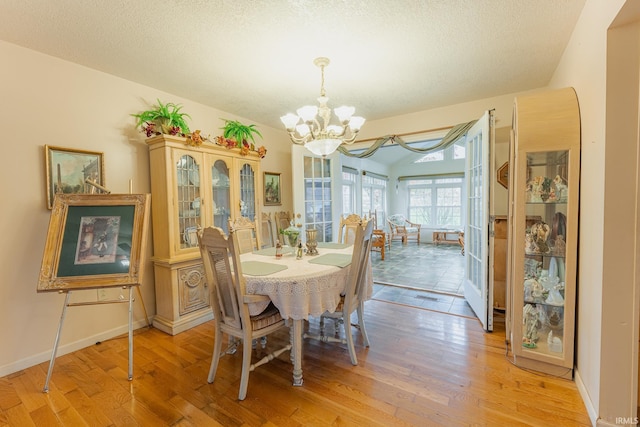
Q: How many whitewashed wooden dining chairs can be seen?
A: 6